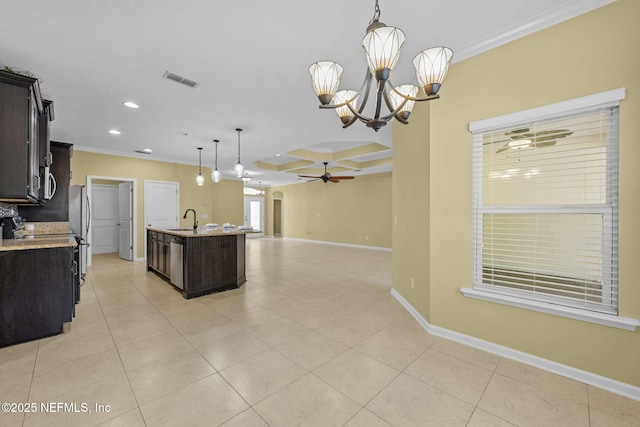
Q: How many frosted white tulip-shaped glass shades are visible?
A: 5